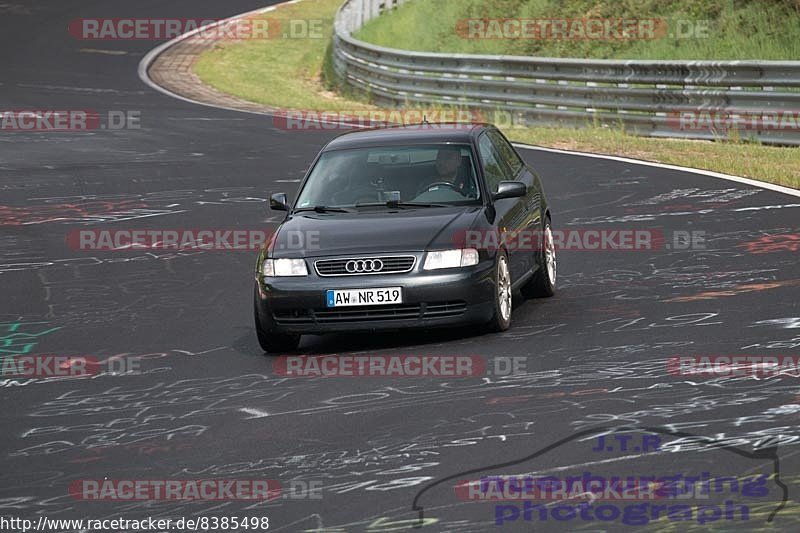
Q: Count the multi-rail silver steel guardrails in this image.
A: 1